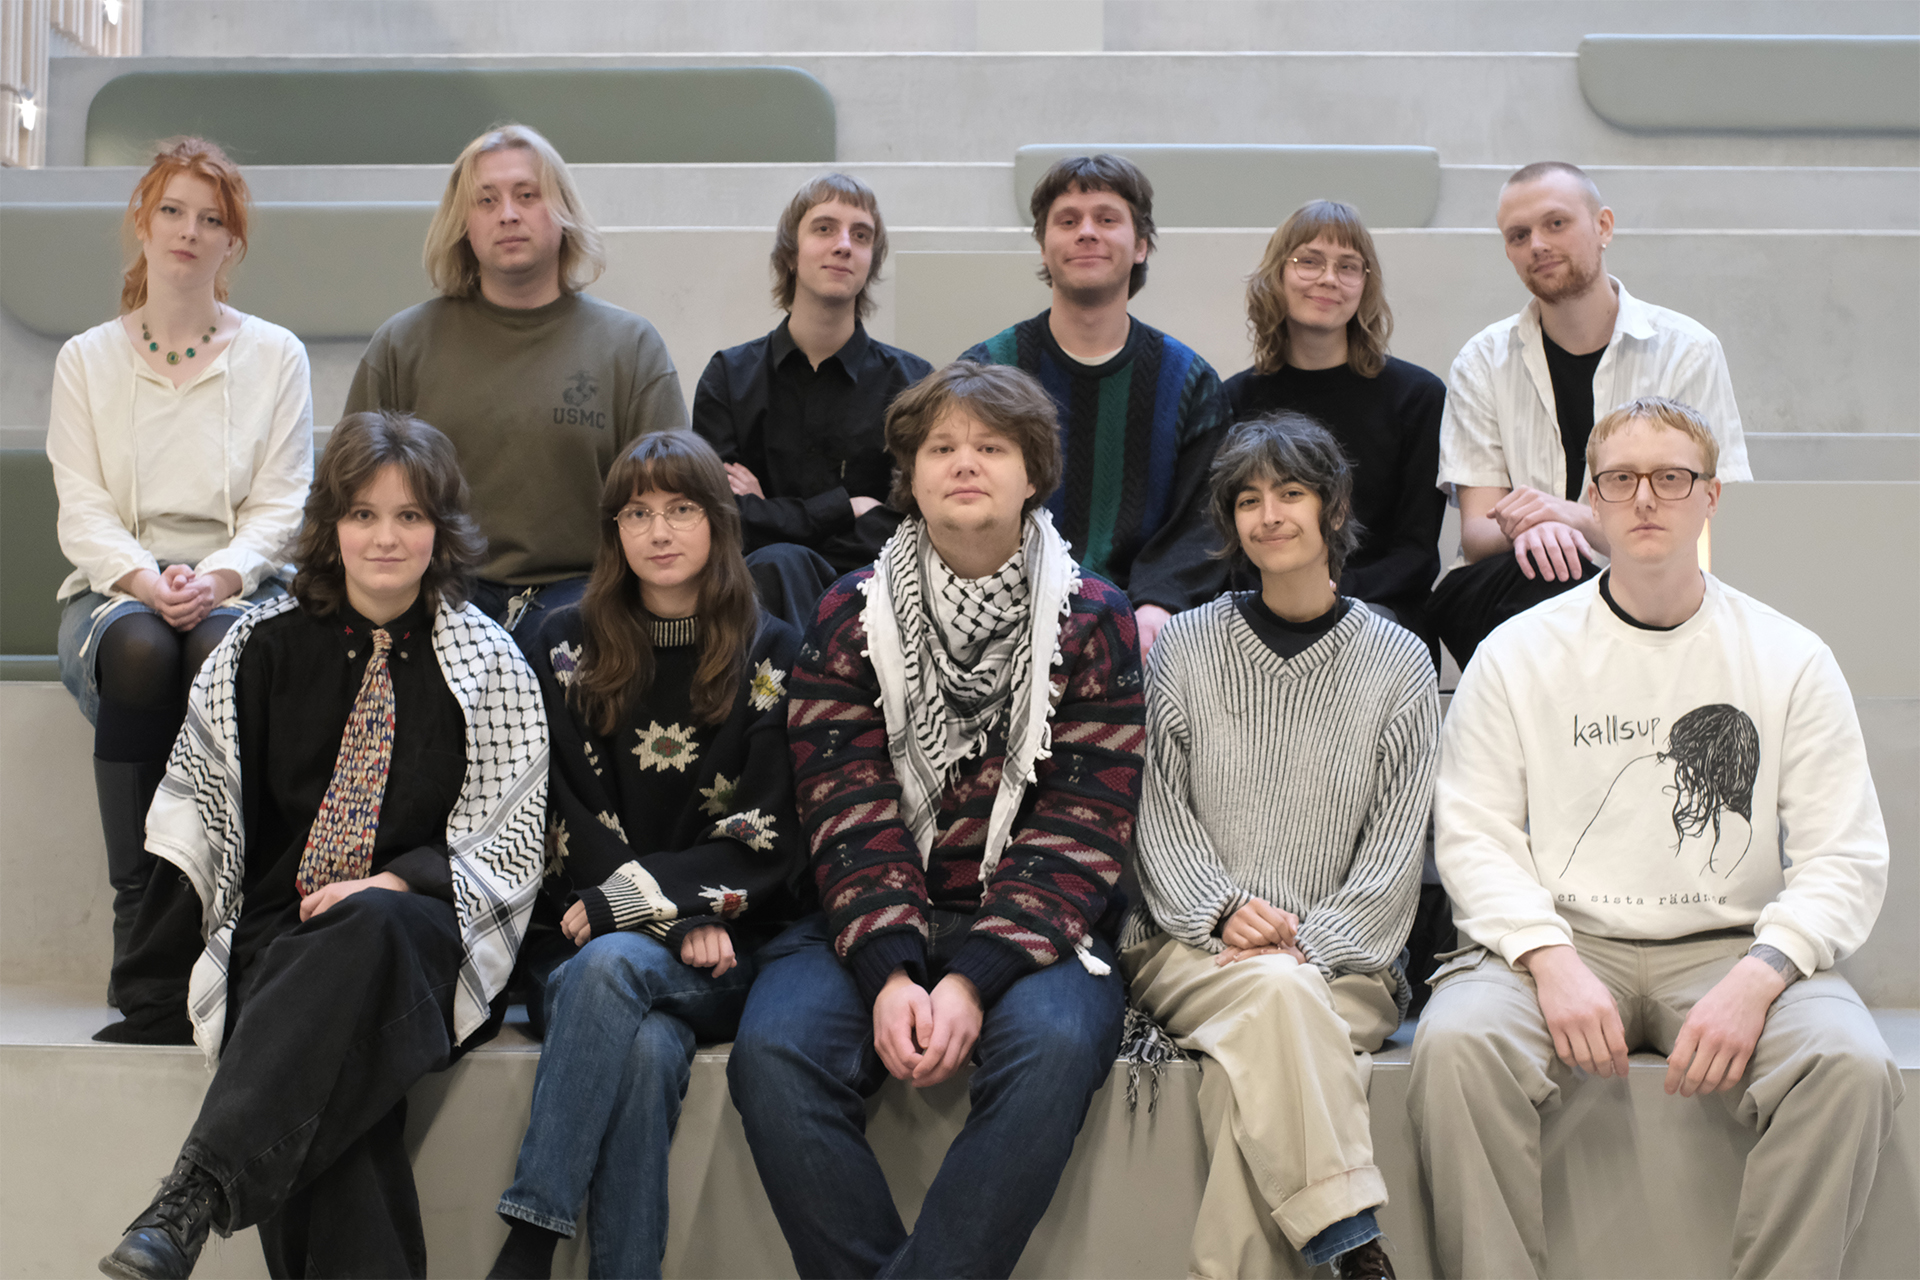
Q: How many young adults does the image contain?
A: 11